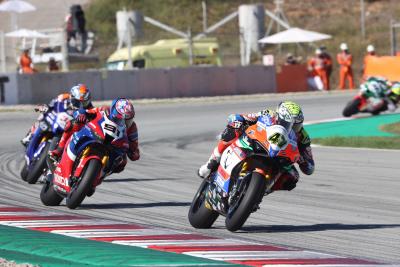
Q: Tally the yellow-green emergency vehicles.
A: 1